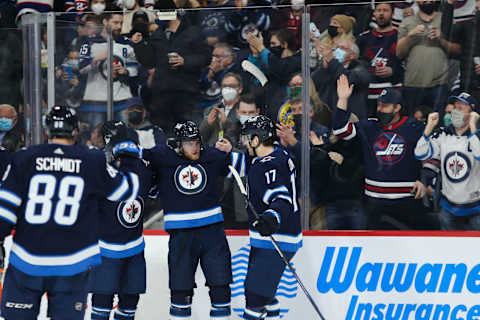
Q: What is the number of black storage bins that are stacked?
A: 0